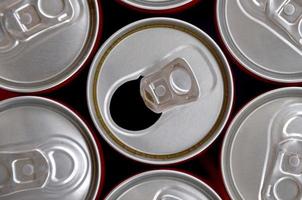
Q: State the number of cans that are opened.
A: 1